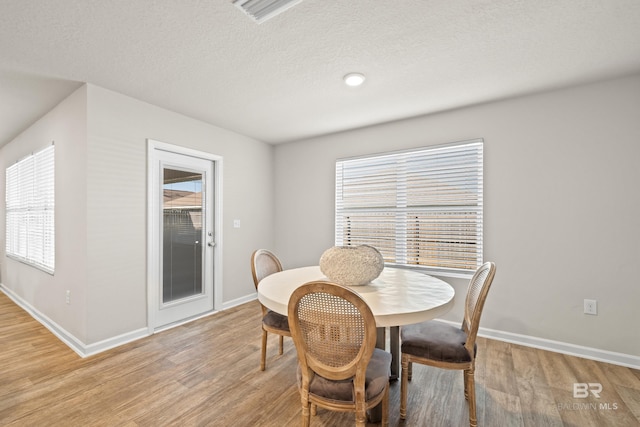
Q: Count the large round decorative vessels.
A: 1